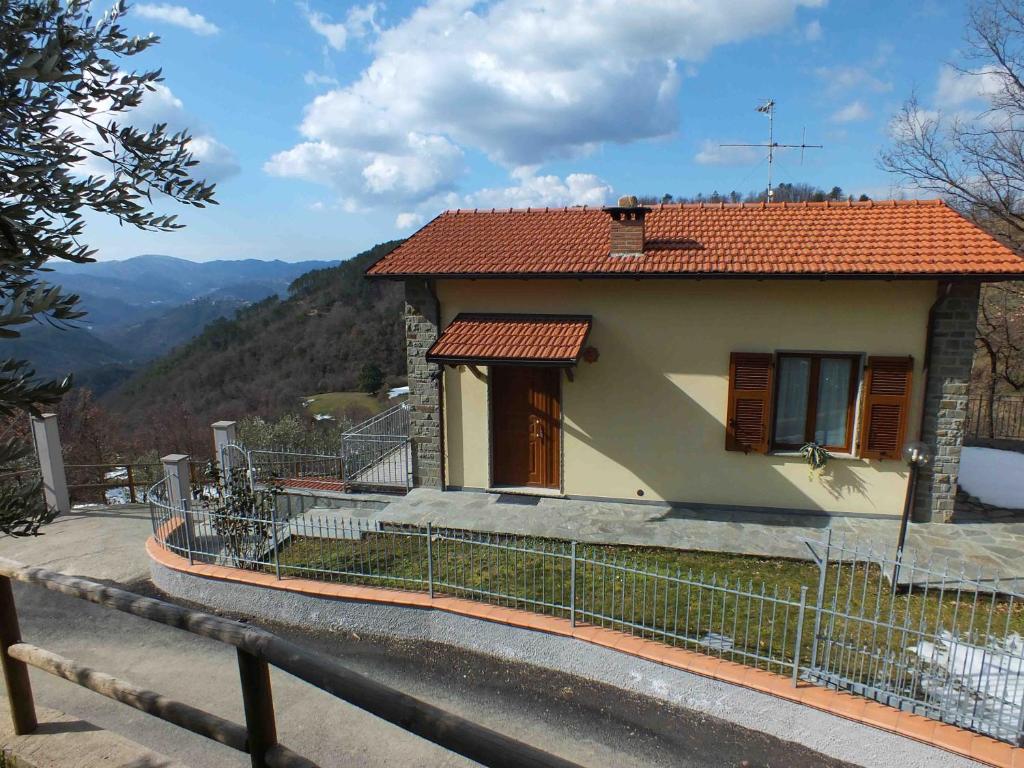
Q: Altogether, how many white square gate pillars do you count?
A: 3